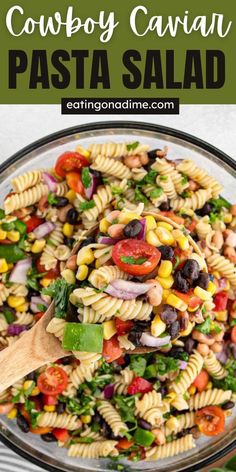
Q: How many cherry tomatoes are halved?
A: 4